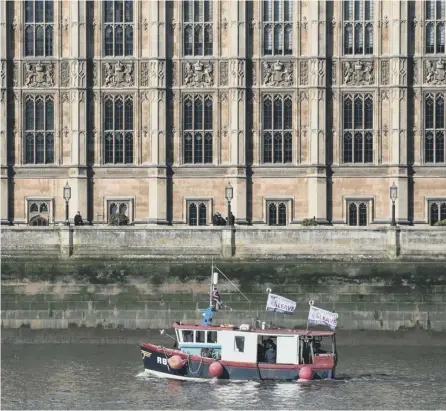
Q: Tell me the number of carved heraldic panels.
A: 6